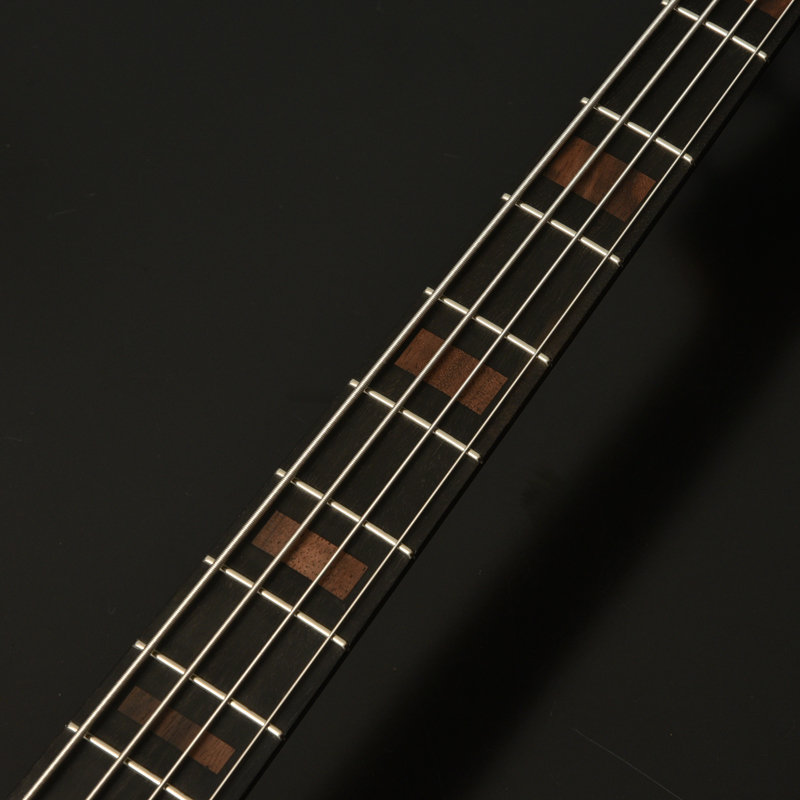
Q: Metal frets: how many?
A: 9